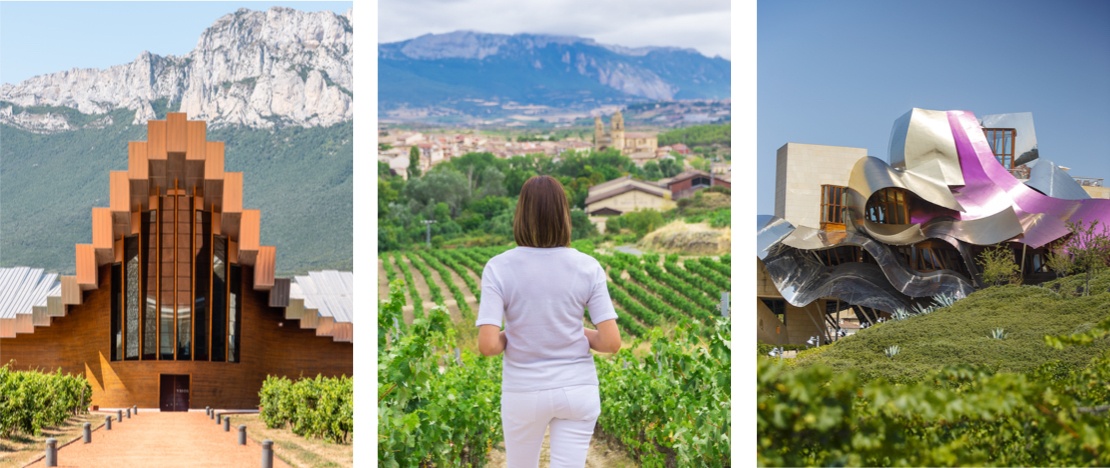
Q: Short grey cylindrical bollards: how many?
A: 12